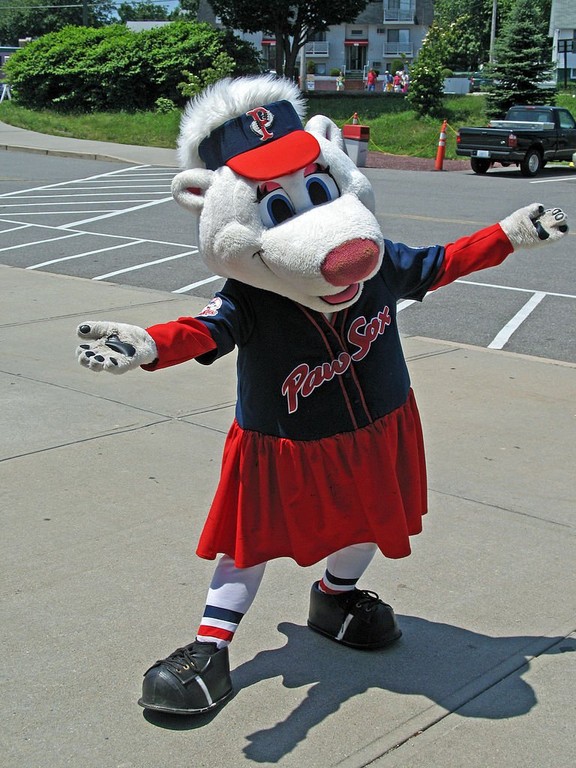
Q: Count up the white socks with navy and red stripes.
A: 2